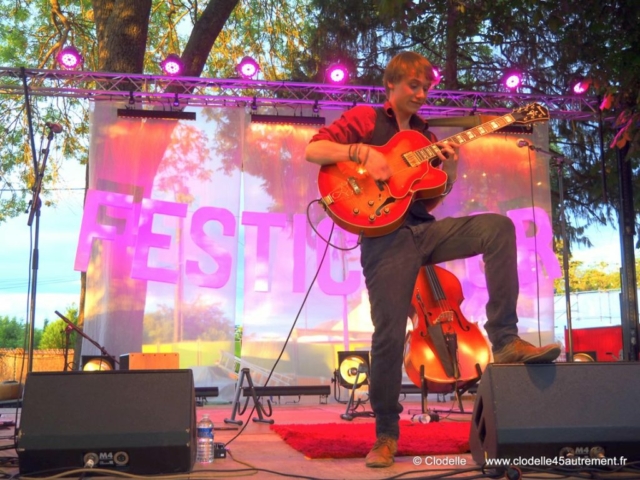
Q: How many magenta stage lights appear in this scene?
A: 7